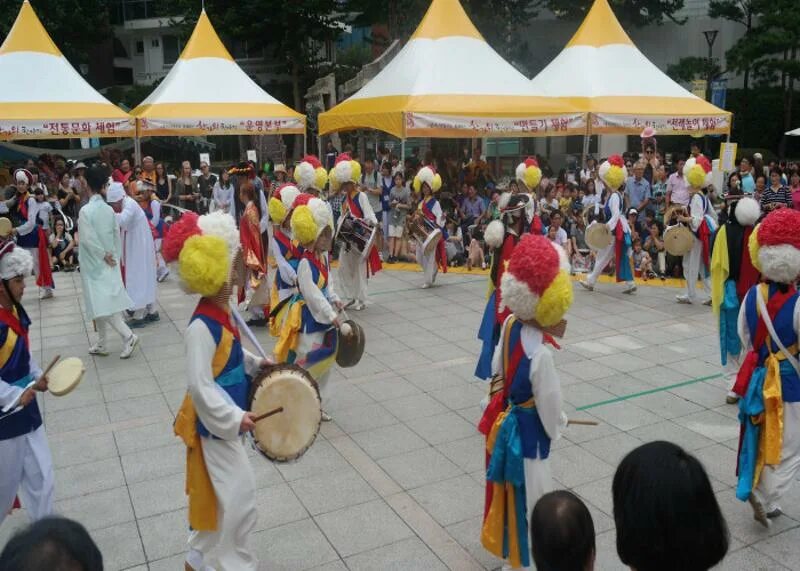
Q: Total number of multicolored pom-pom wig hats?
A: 11